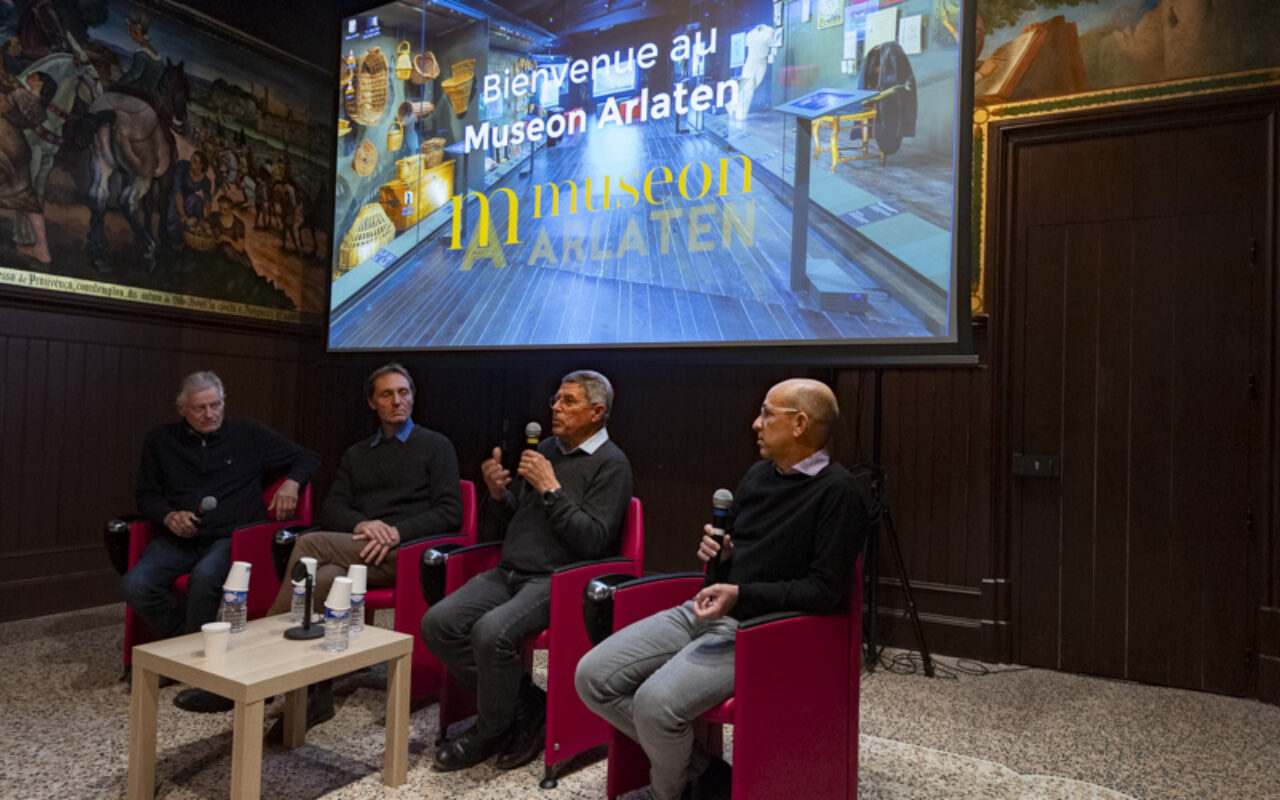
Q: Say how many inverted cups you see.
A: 4